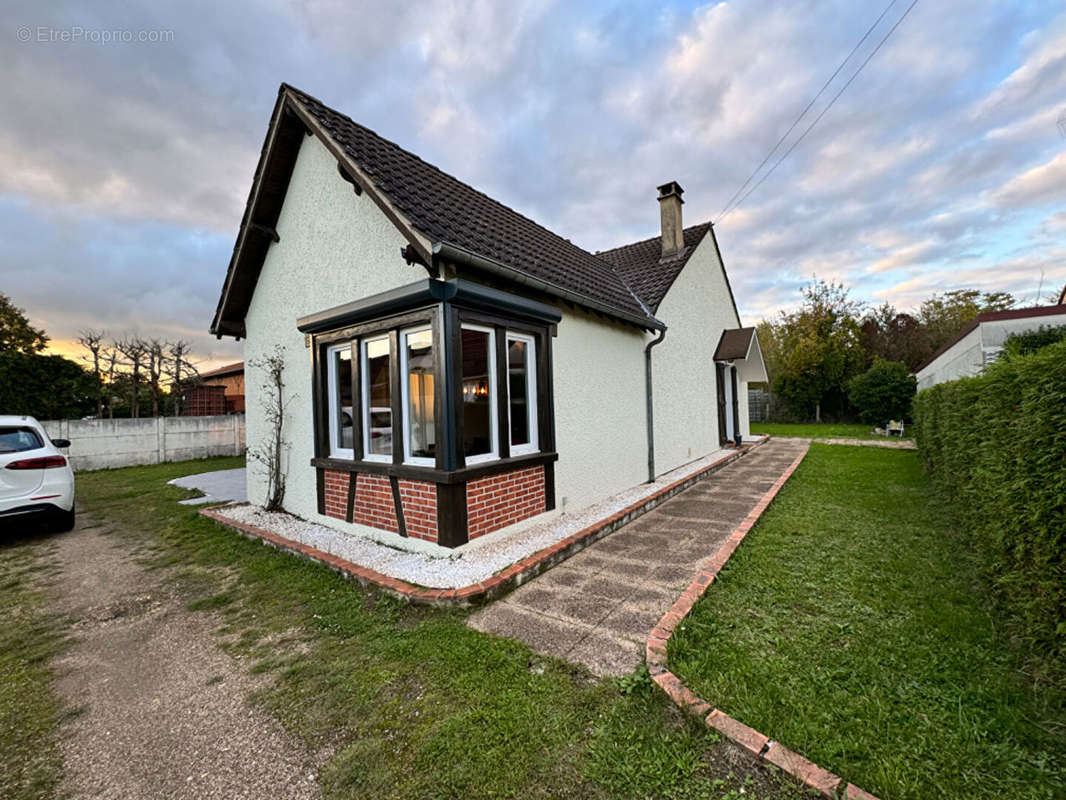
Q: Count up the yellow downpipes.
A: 0